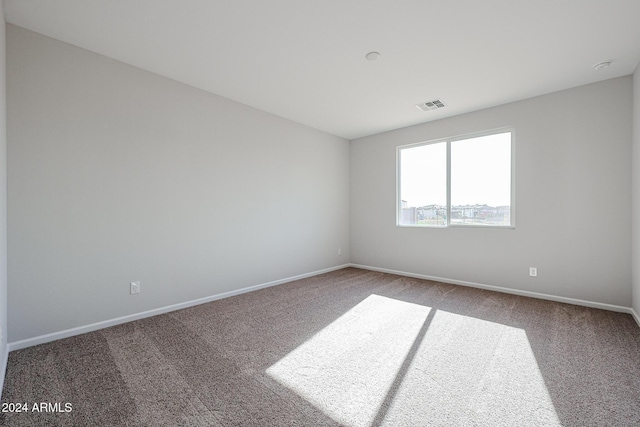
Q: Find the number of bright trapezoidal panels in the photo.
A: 2